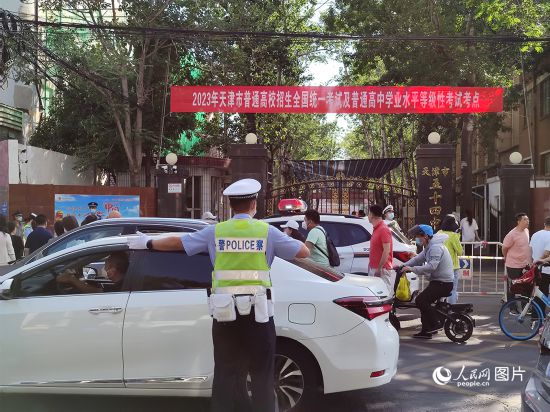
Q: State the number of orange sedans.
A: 0